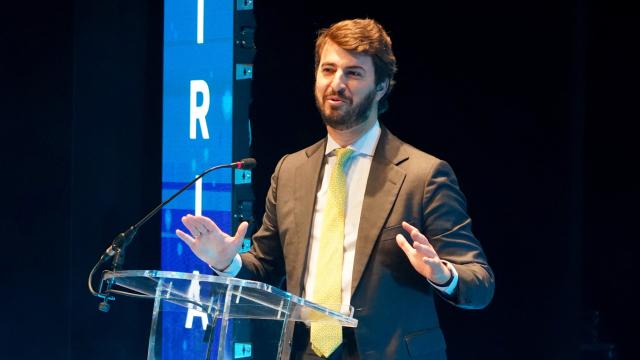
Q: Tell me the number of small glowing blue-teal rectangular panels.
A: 5